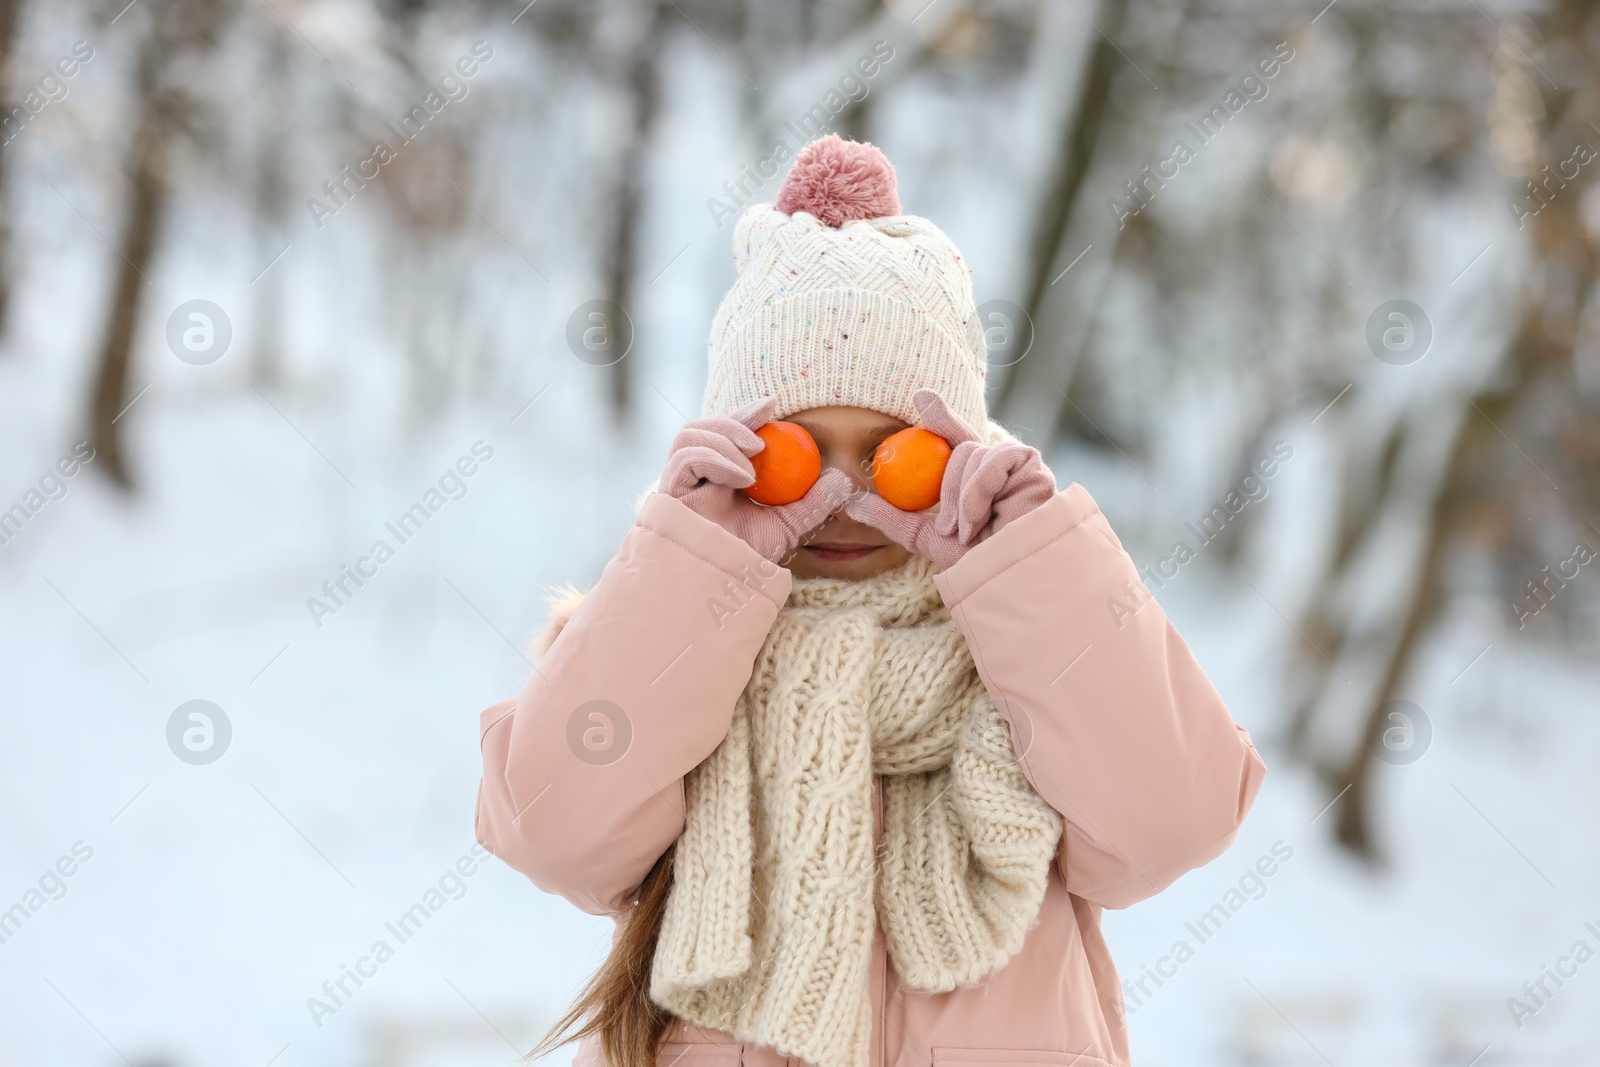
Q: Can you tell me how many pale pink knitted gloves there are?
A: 2